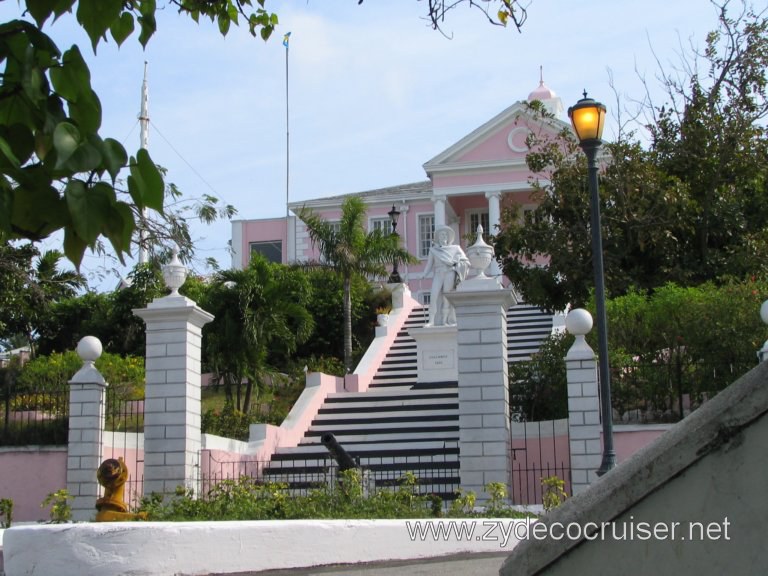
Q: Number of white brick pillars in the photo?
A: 4